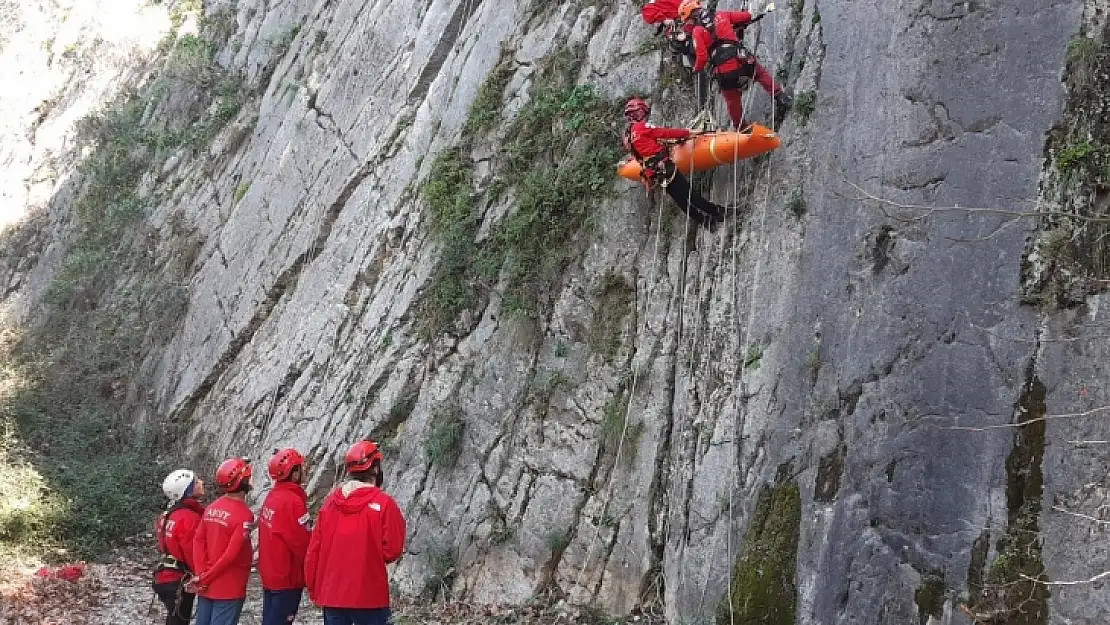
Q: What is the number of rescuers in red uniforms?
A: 7